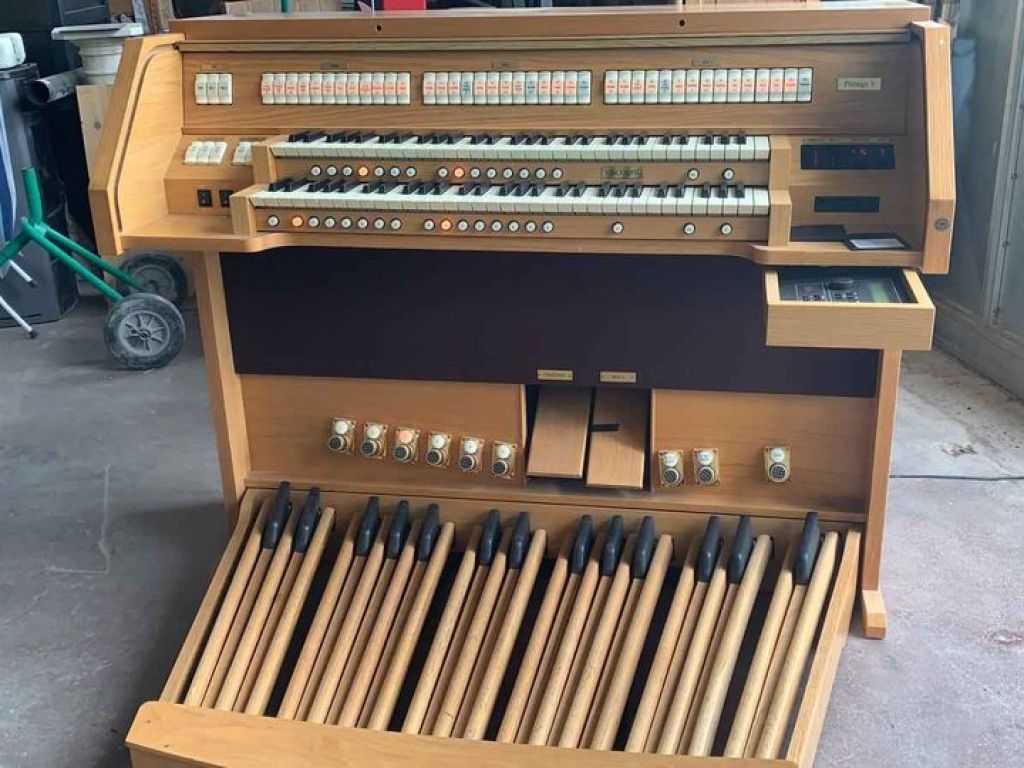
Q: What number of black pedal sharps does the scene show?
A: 13